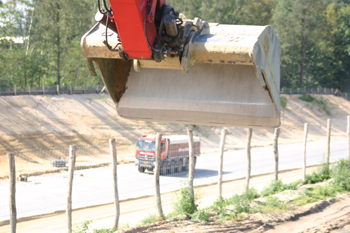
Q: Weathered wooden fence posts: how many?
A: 11